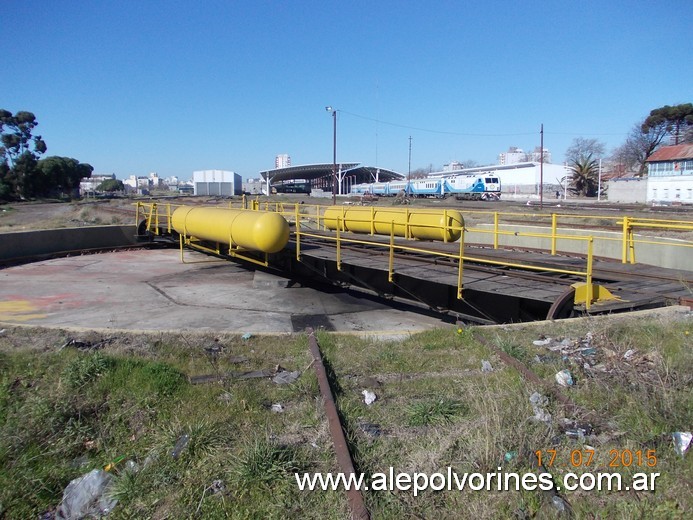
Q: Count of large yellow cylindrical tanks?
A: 2